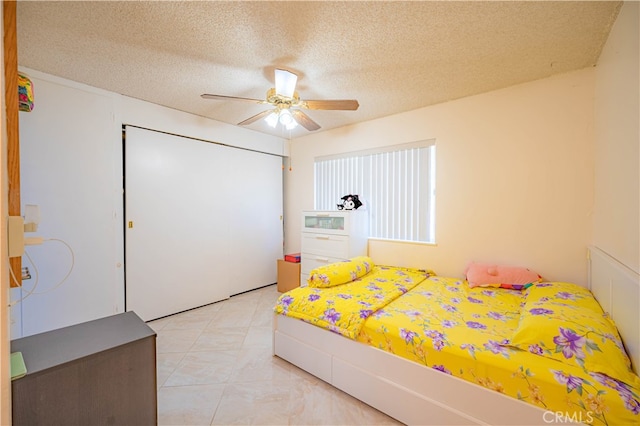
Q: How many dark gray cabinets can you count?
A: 1